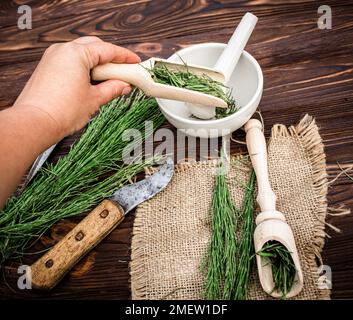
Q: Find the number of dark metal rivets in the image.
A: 3